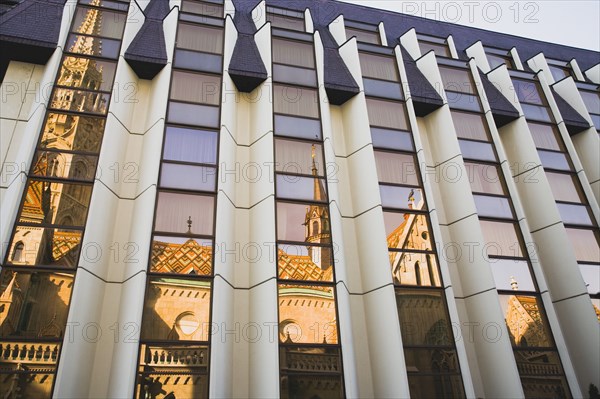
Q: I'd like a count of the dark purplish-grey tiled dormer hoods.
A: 7